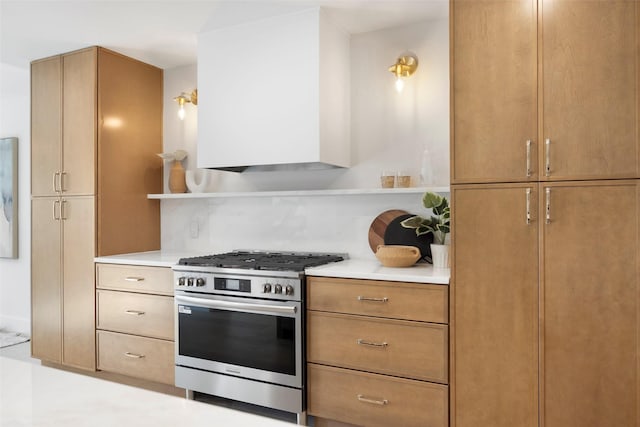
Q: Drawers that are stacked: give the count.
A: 6